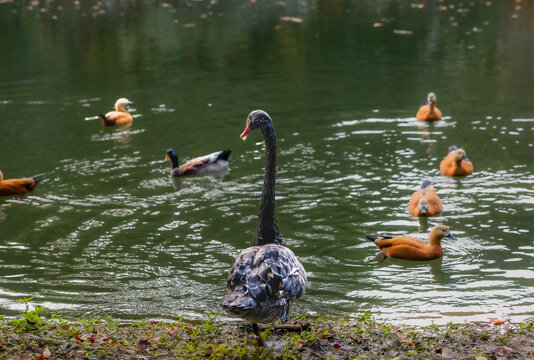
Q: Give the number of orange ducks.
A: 6